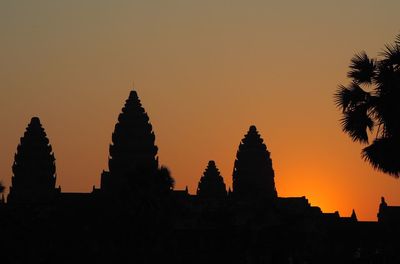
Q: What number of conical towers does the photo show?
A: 4